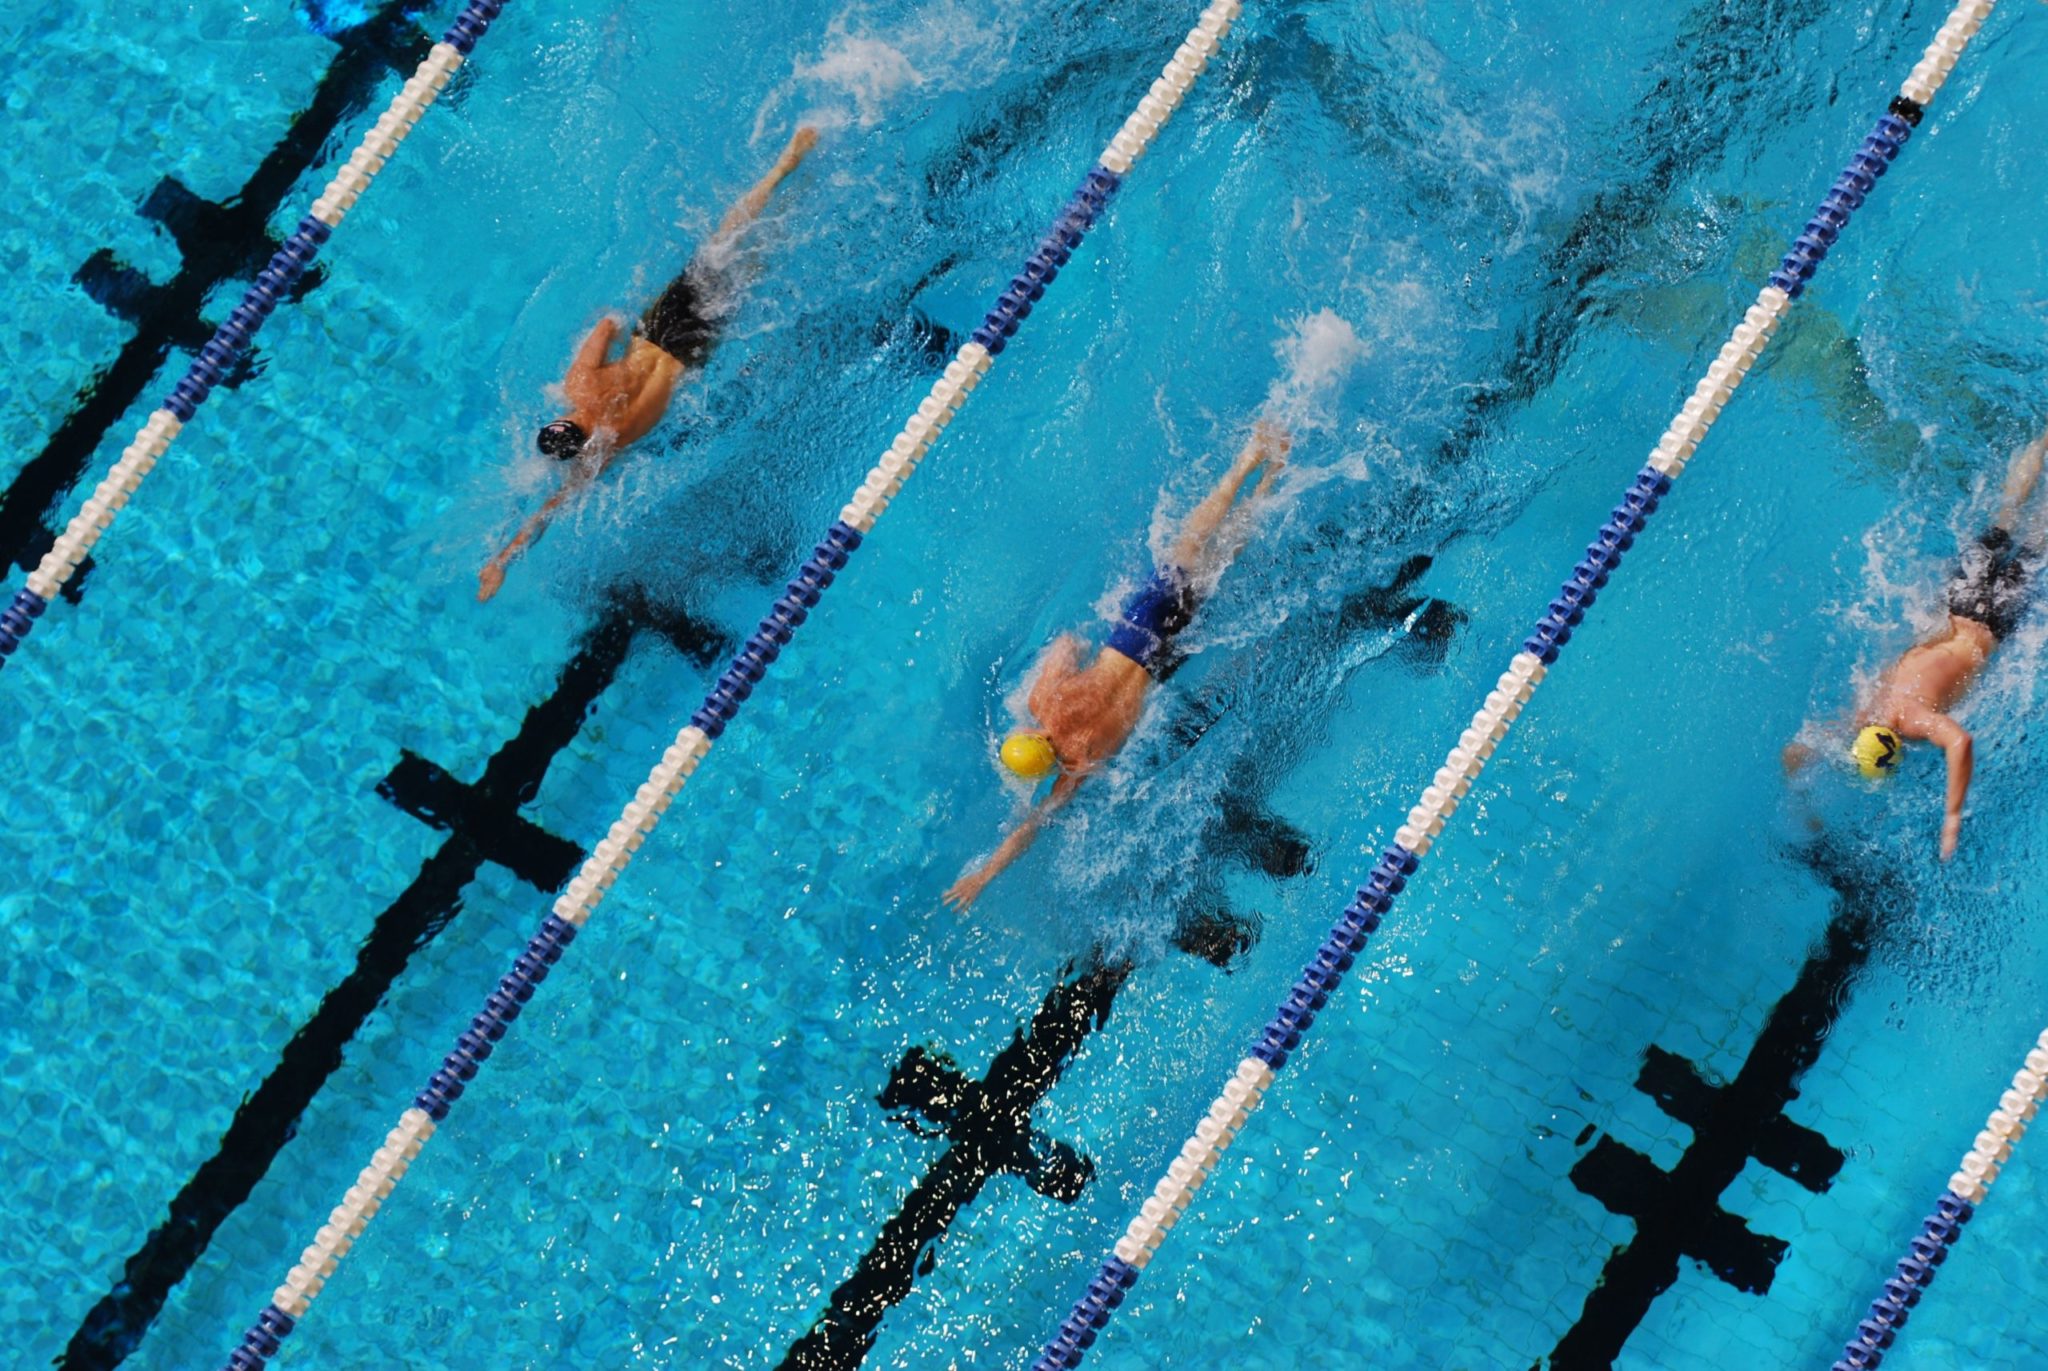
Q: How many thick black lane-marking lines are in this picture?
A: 4